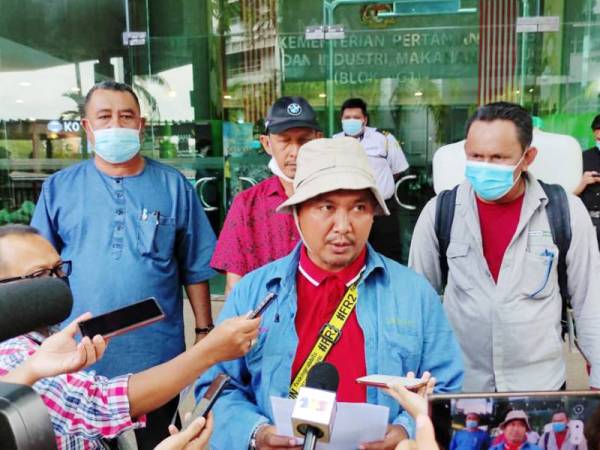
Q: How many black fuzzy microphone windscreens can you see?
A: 2